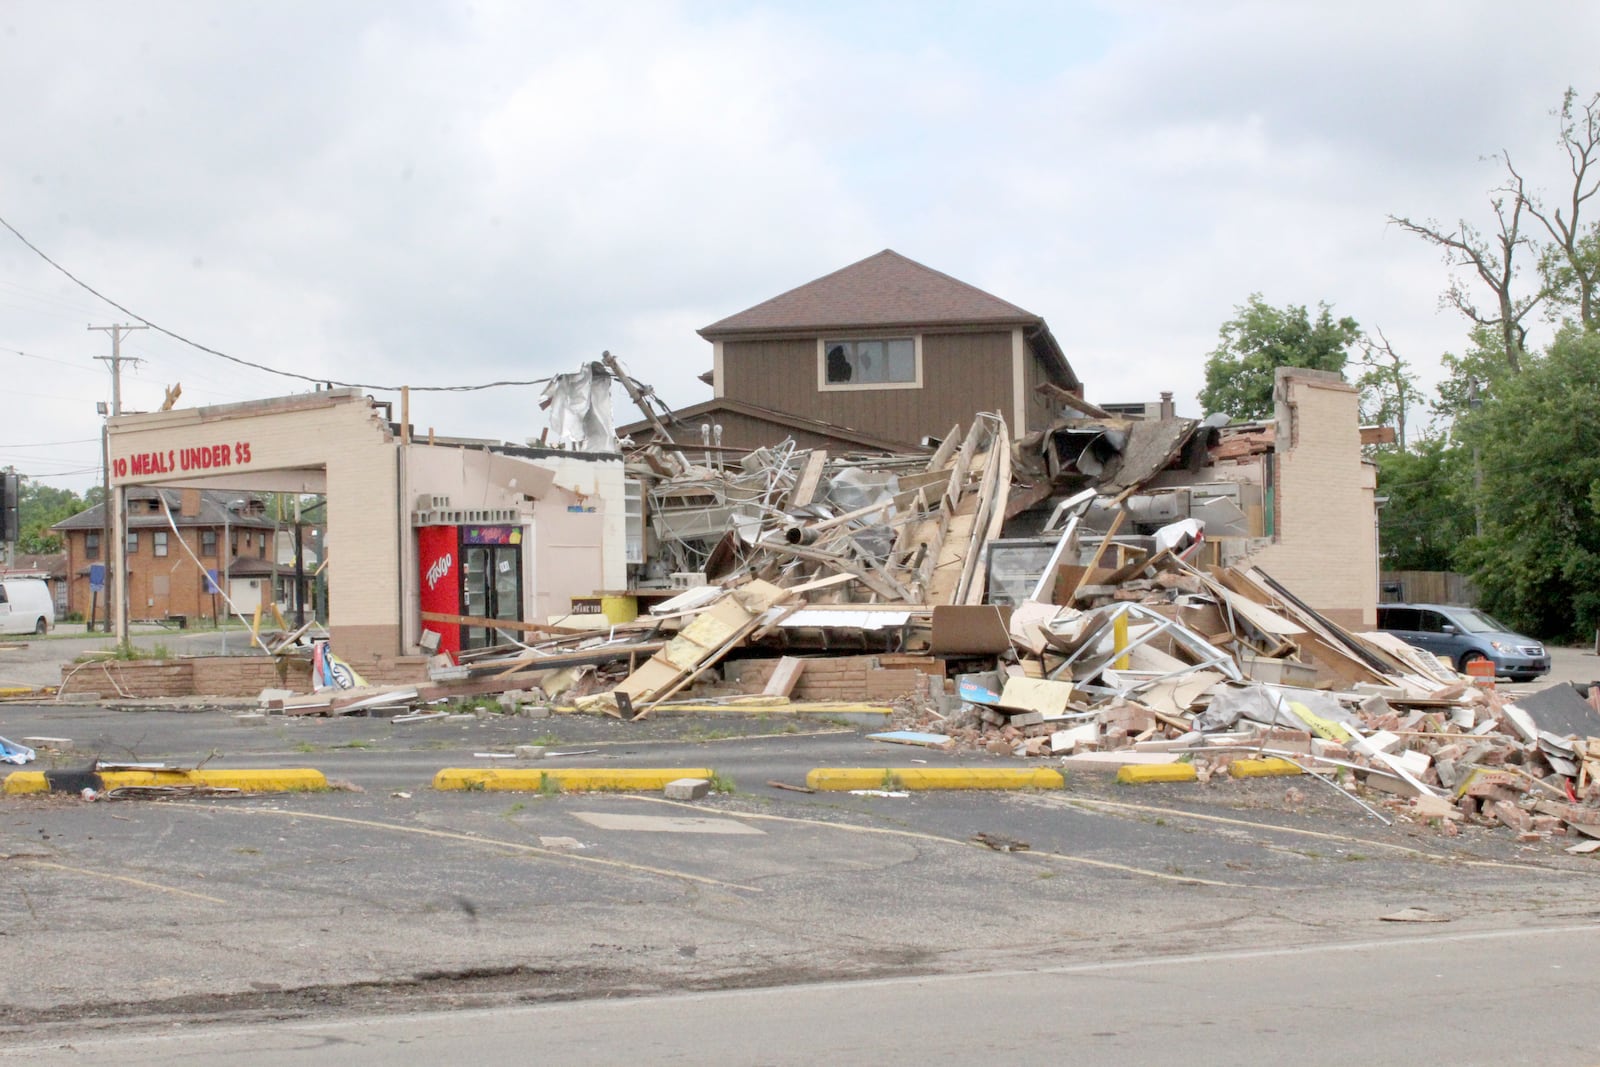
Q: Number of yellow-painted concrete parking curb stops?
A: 5